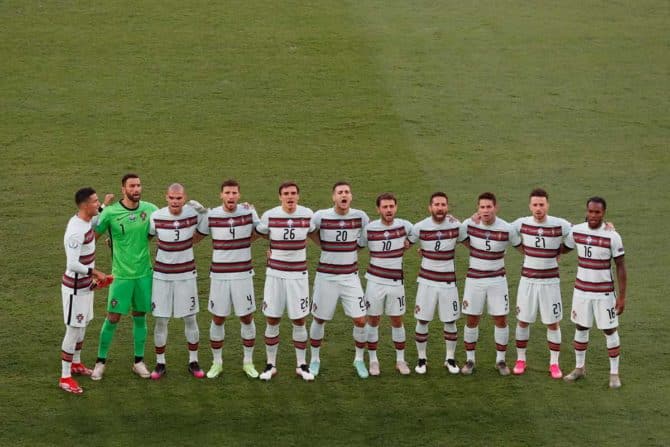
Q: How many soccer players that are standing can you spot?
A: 11